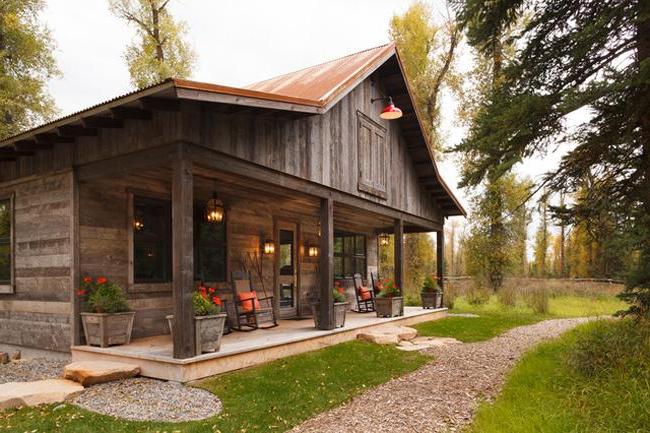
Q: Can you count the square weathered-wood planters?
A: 5